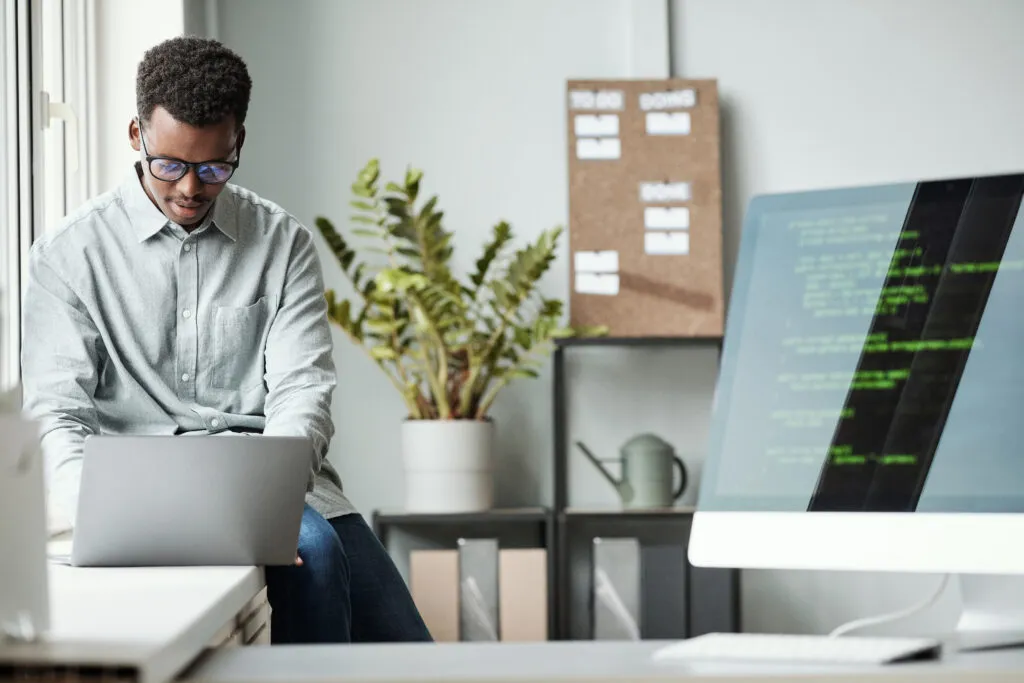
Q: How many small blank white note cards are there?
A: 7